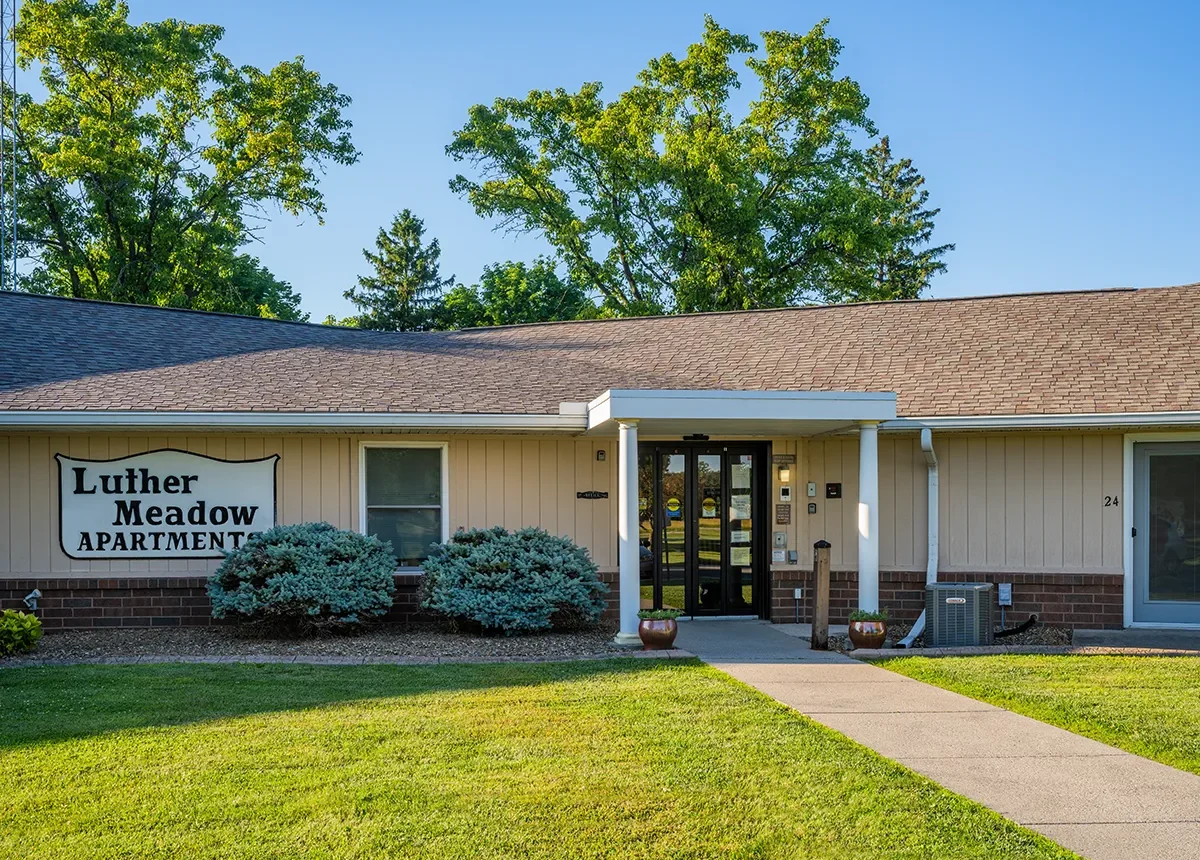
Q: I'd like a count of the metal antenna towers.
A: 1